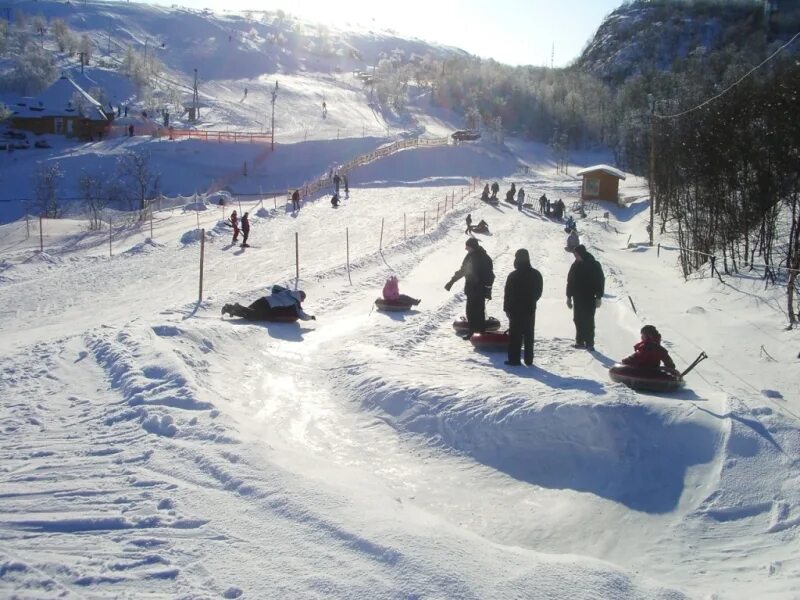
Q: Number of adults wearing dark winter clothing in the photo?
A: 3